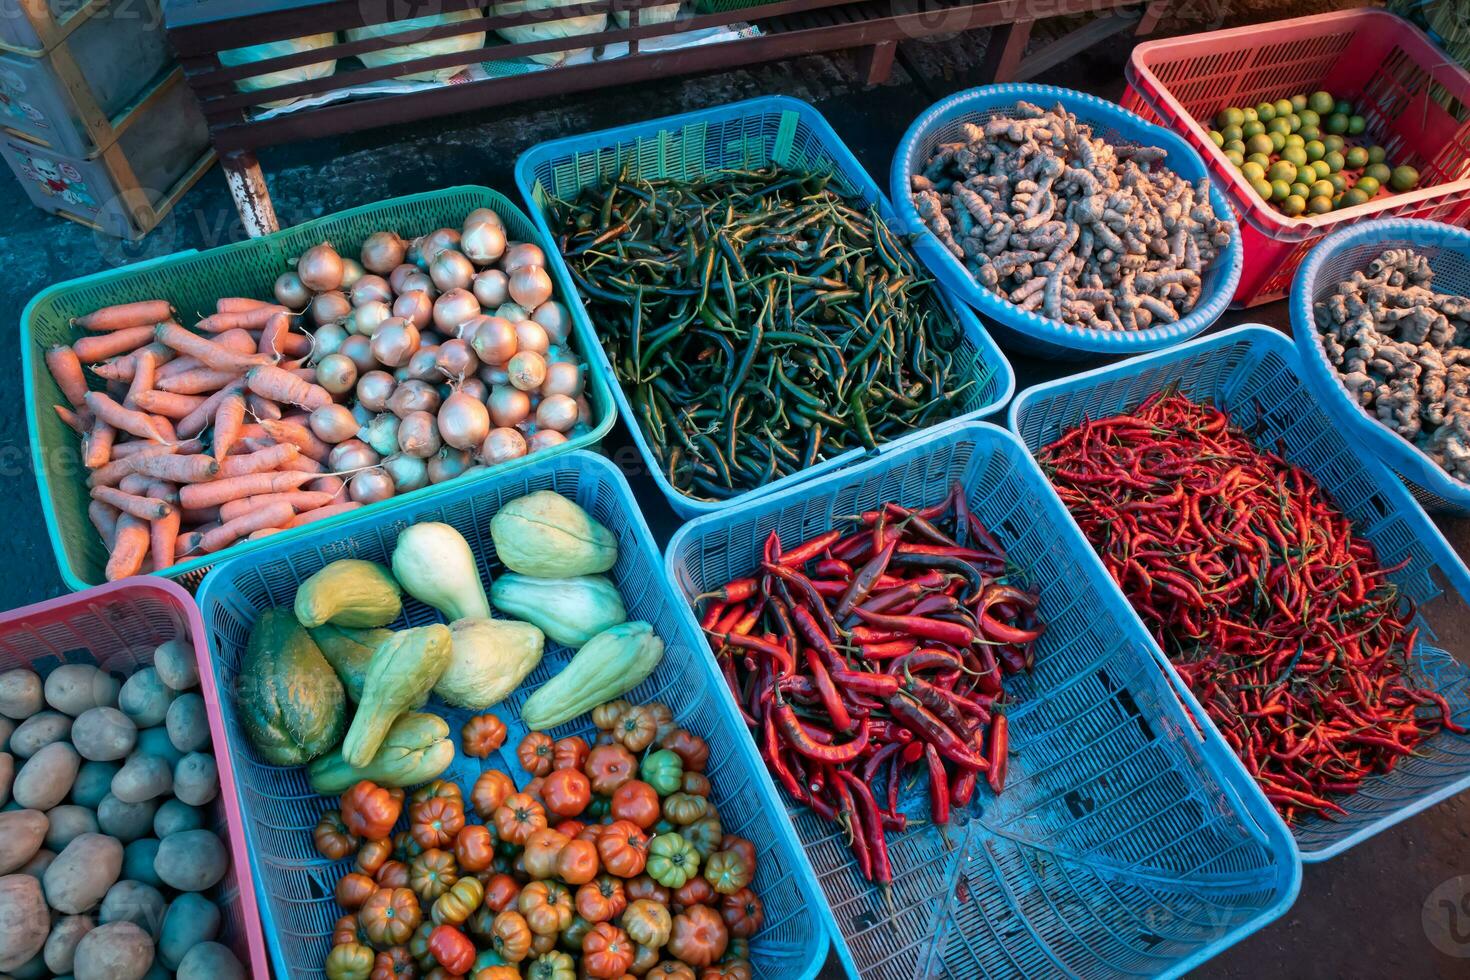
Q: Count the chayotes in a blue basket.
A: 10